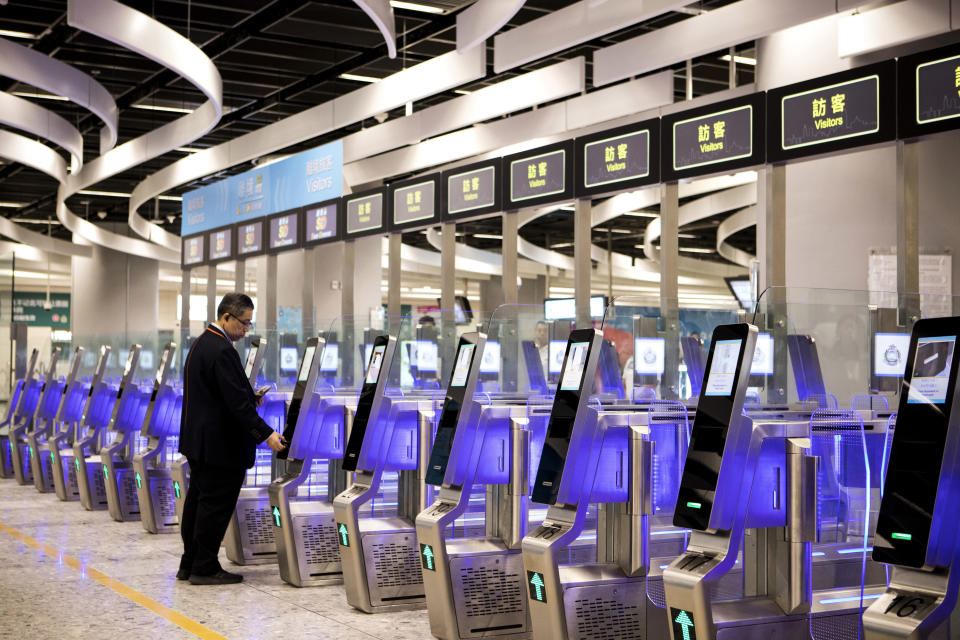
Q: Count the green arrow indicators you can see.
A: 12